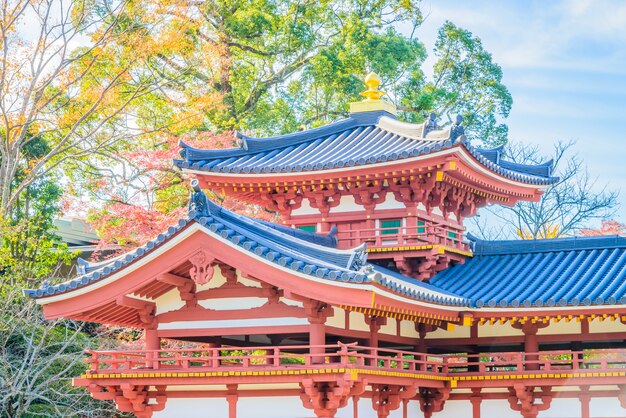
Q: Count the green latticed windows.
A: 4